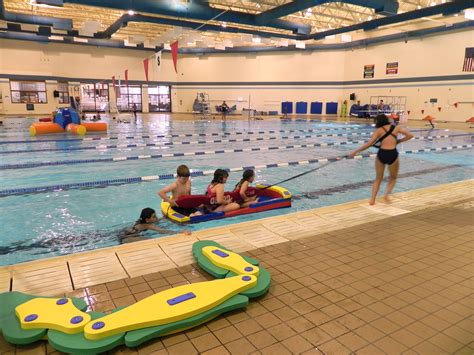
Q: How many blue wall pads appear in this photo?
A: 4